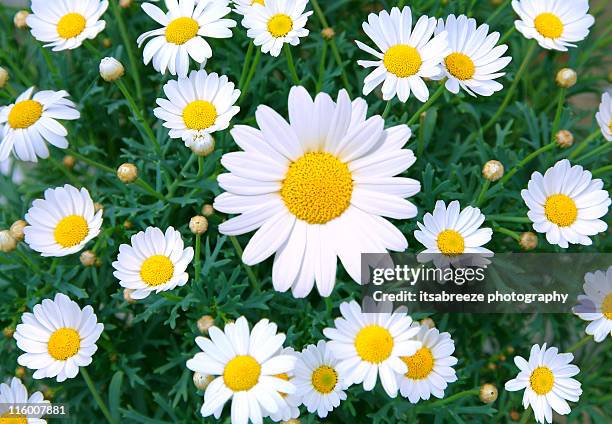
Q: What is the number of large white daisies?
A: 1